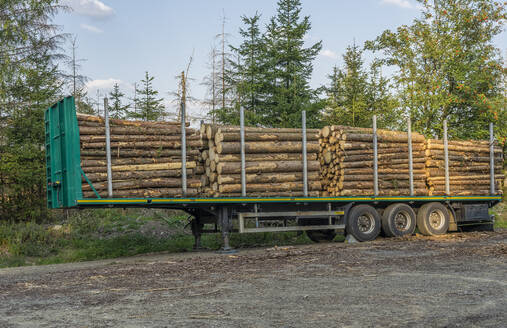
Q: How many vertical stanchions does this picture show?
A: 8